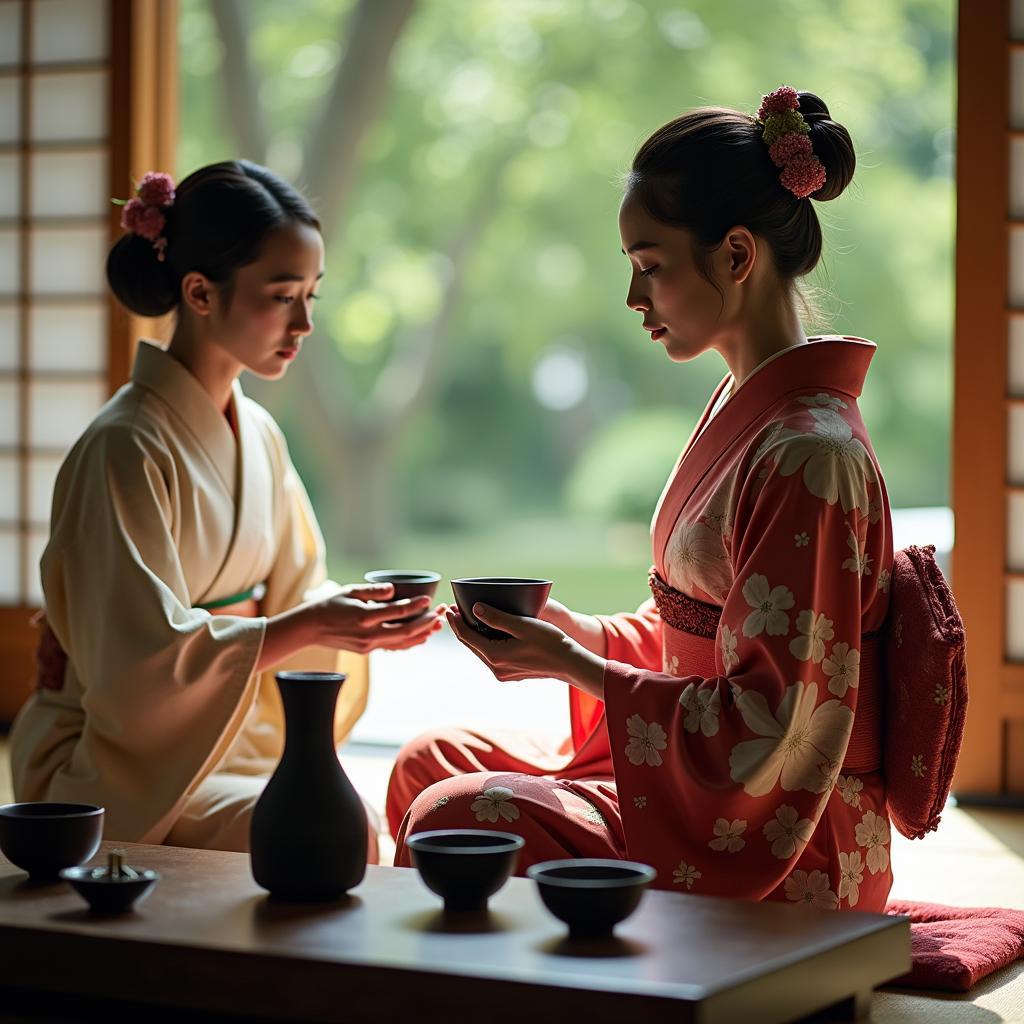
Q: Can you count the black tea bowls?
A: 5